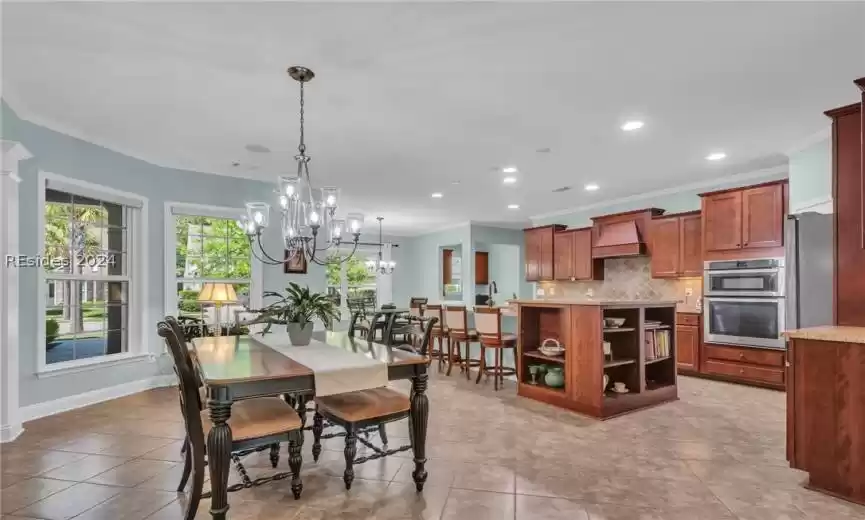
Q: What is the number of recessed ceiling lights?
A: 7